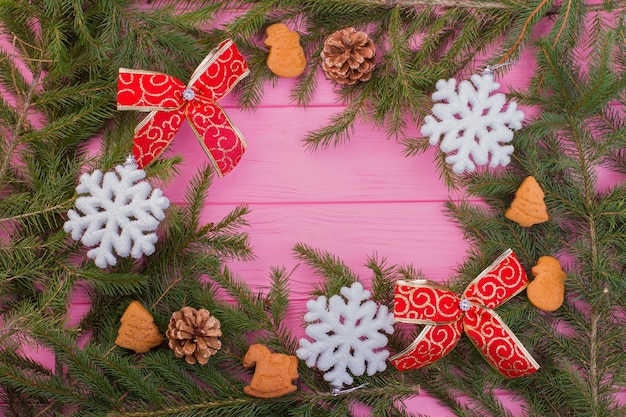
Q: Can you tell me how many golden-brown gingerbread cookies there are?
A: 5